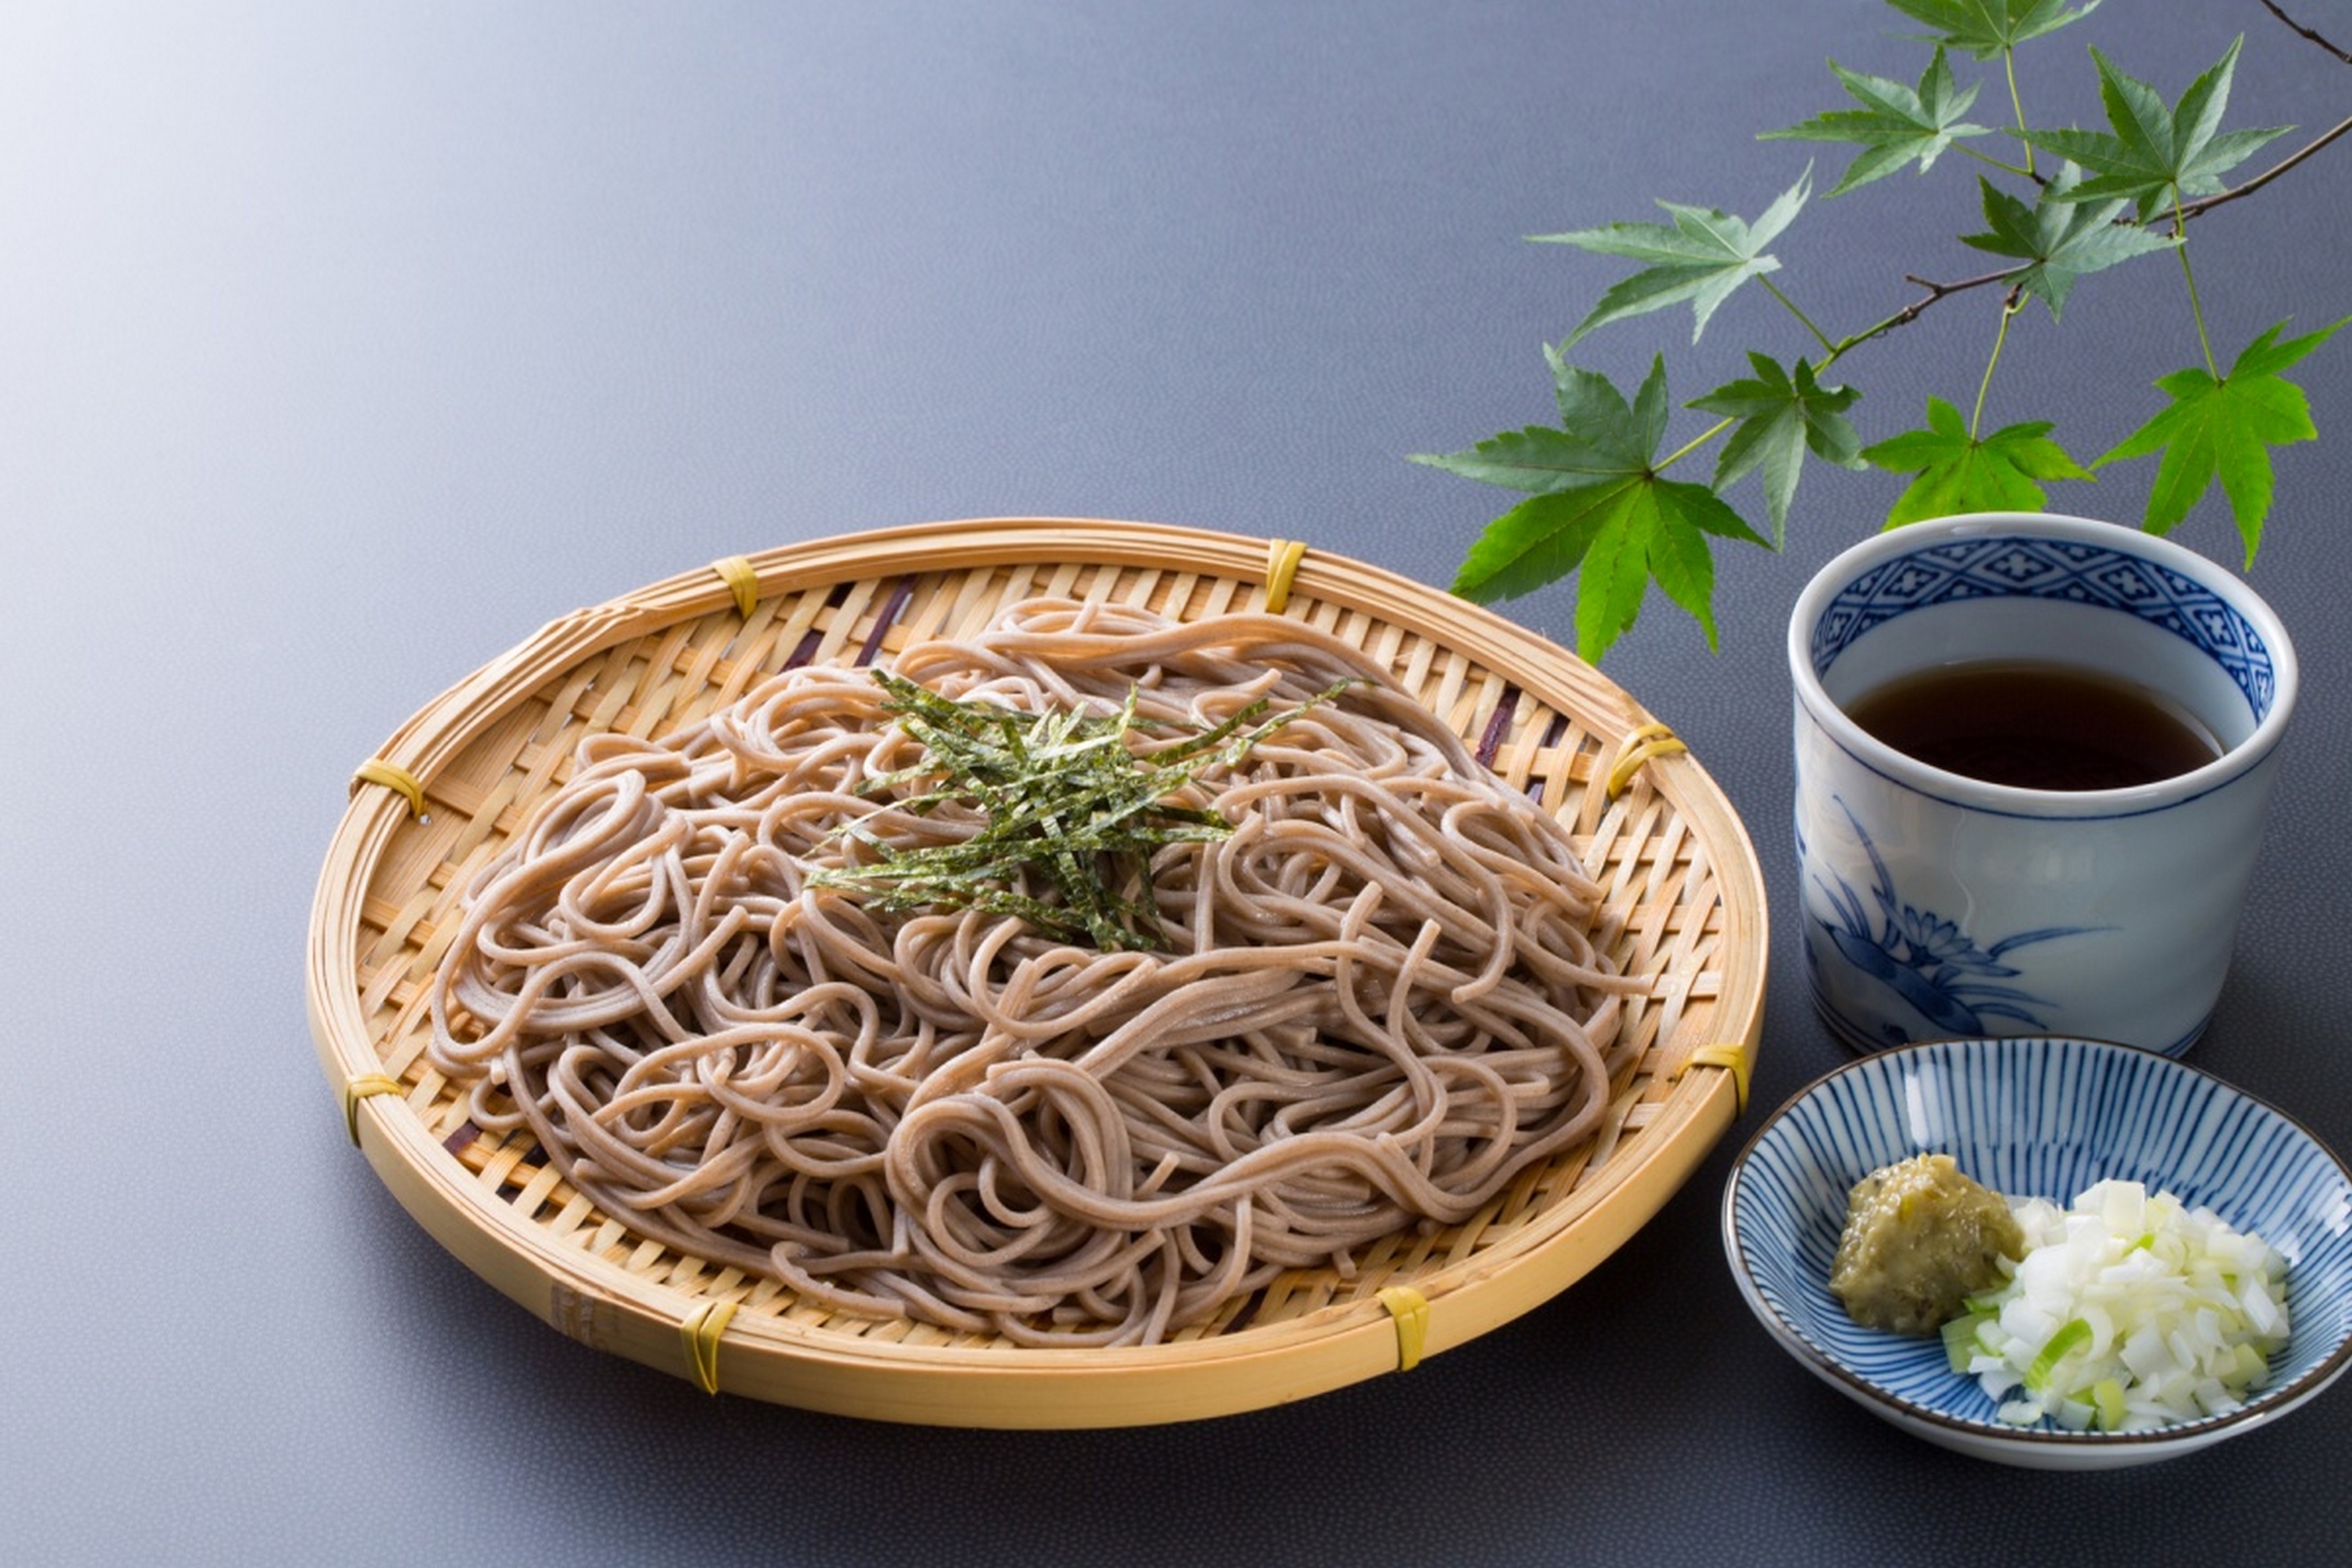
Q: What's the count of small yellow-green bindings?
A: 8